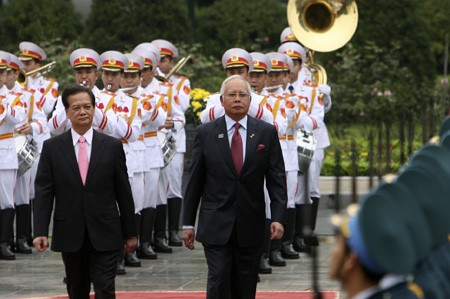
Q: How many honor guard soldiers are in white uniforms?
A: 15